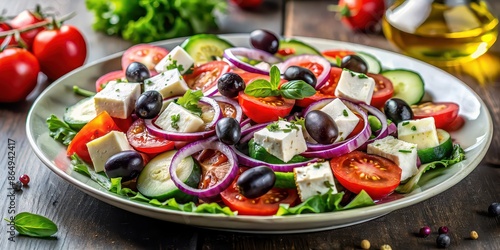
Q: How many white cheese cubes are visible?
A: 11